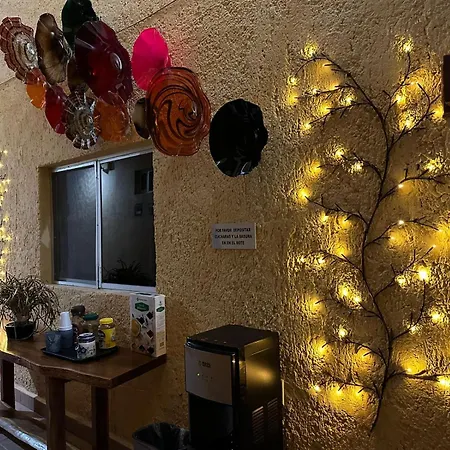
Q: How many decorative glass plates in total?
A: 13